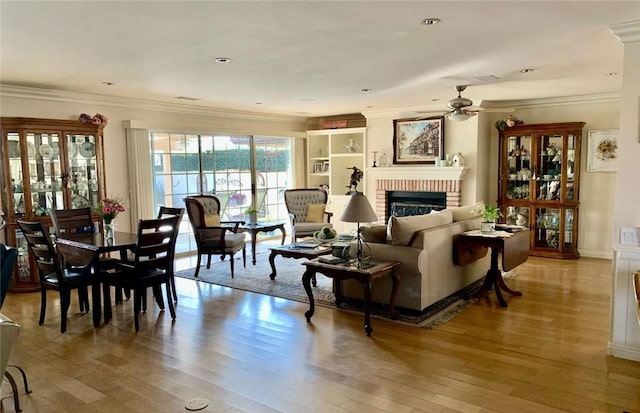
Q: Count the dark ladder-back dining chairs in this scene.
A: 4